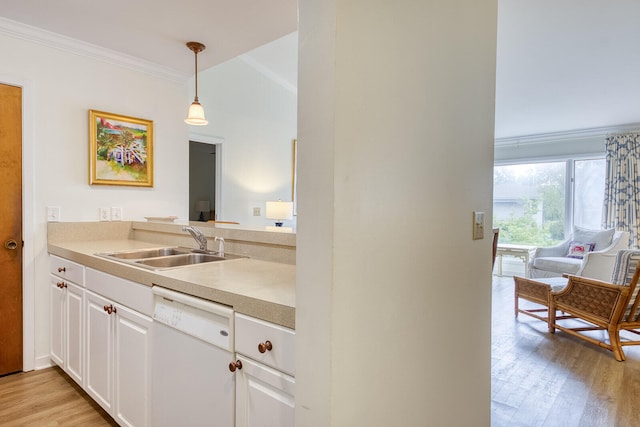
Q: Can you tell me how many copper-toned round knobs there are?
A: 7